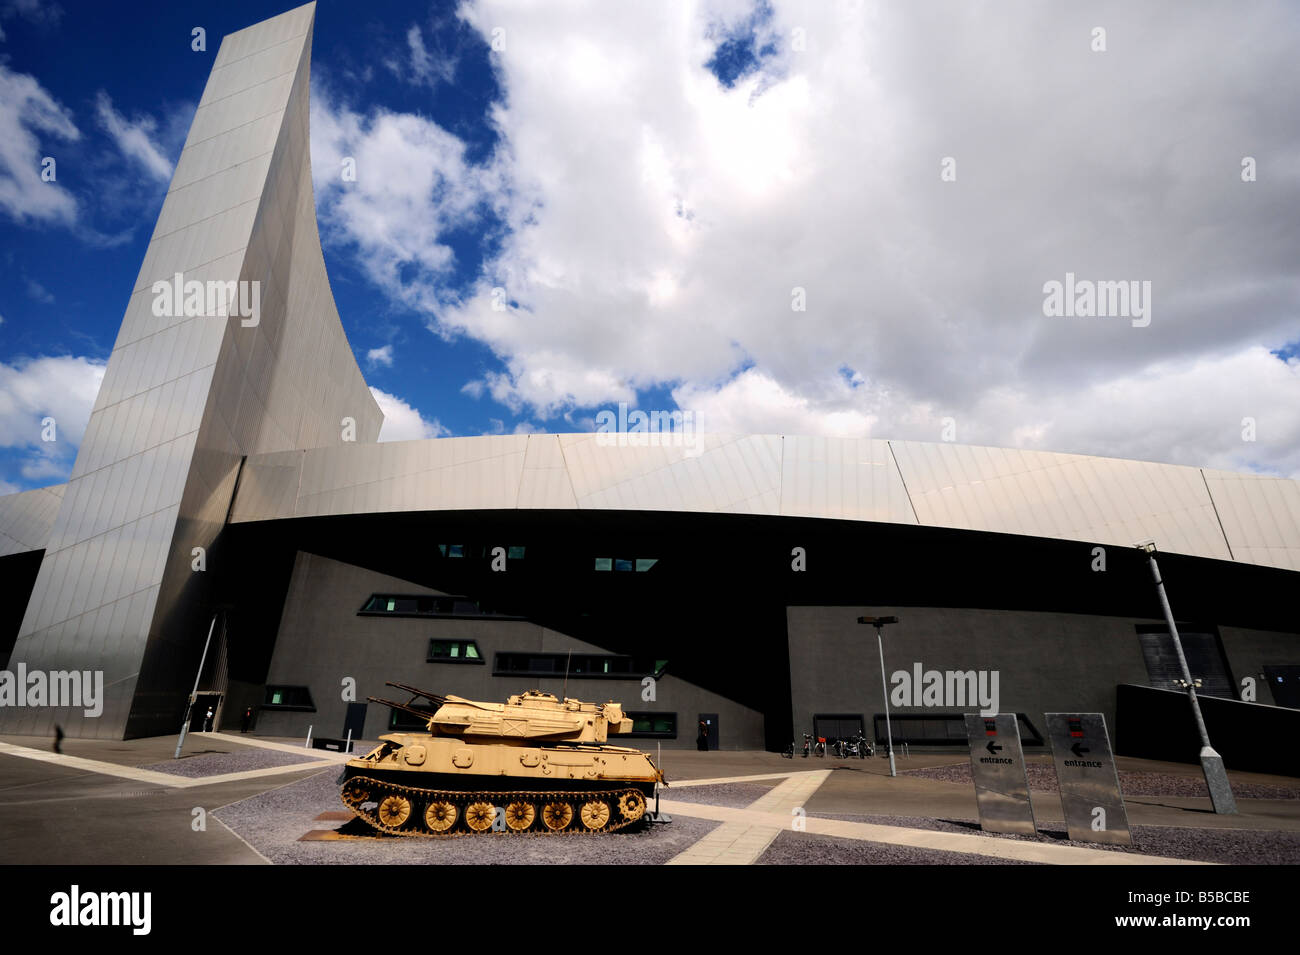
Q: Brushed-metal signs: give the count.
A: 2